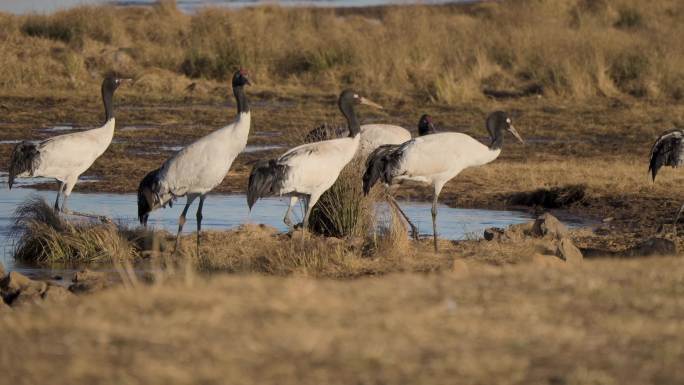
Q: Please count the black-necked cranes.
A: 6